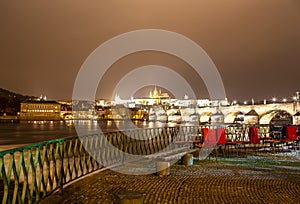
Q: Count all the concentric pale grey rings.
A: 2